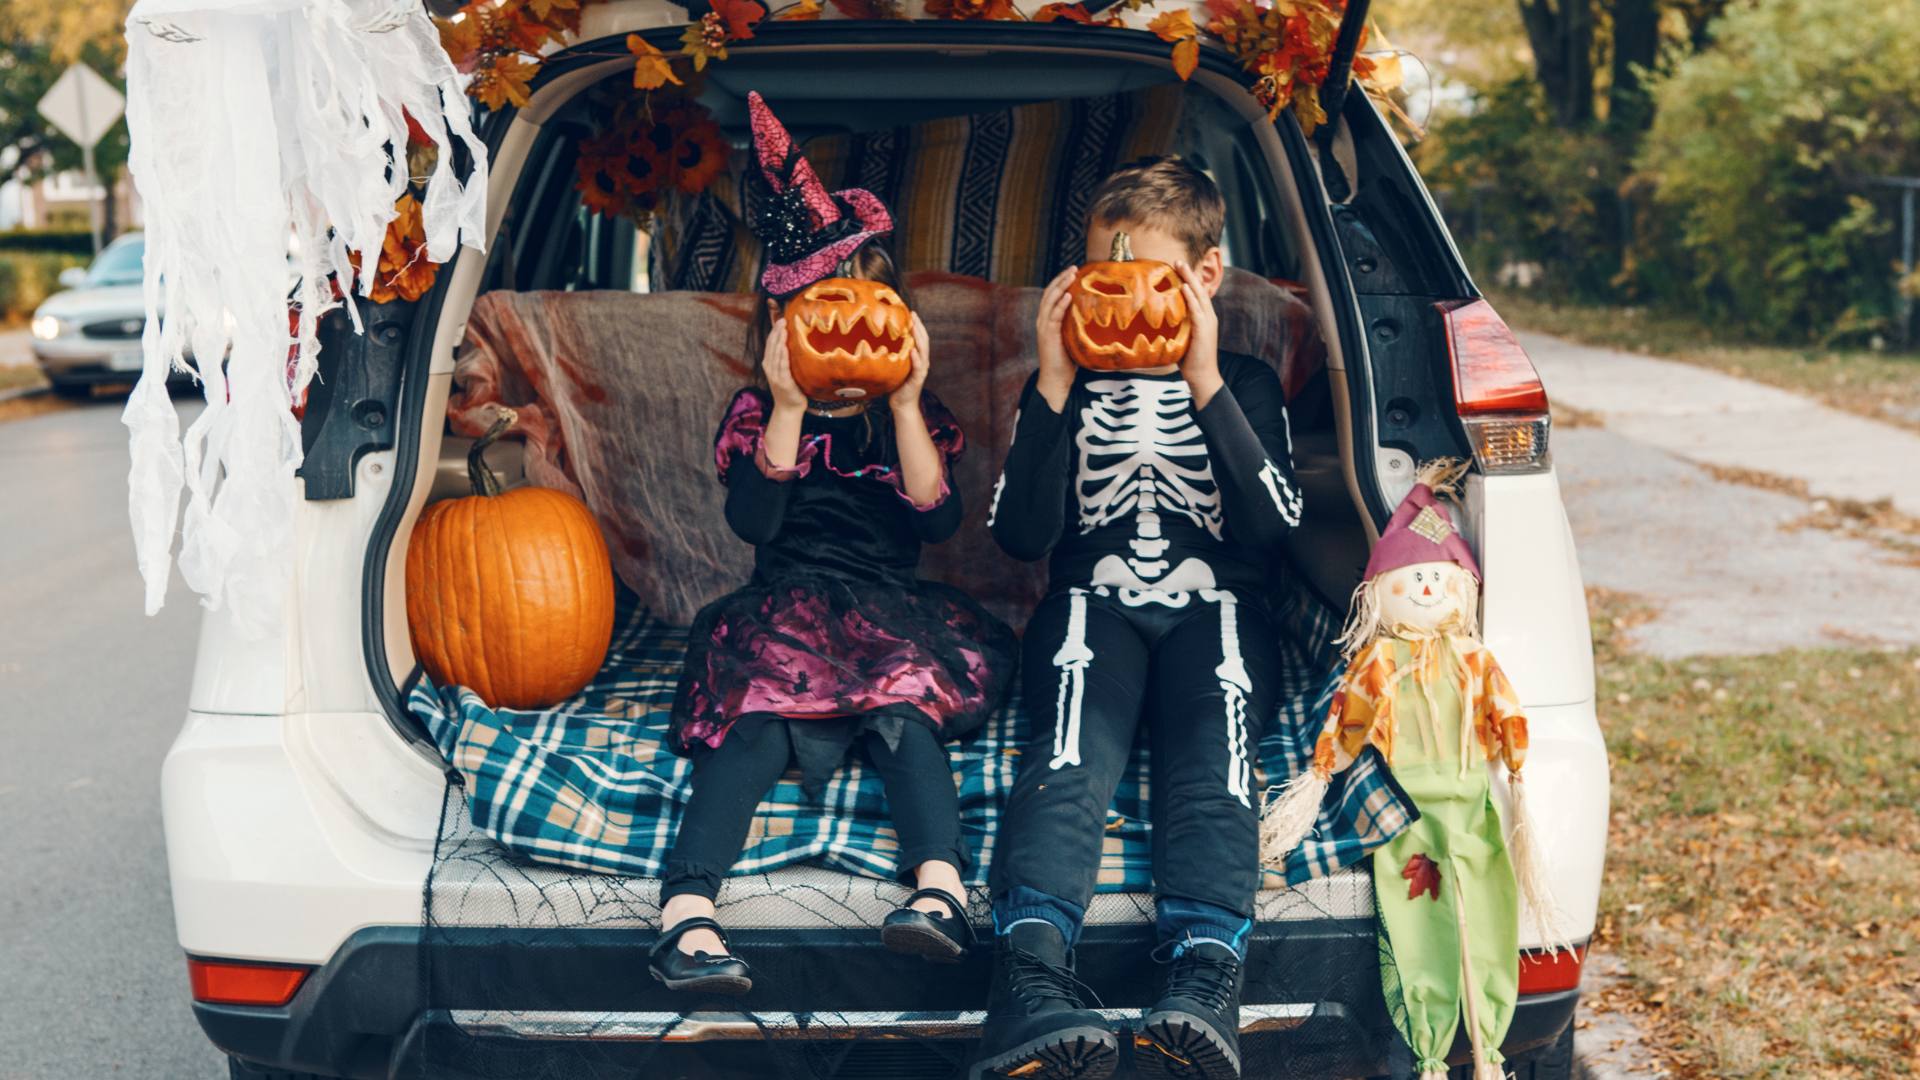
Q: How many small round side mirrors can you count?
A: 1